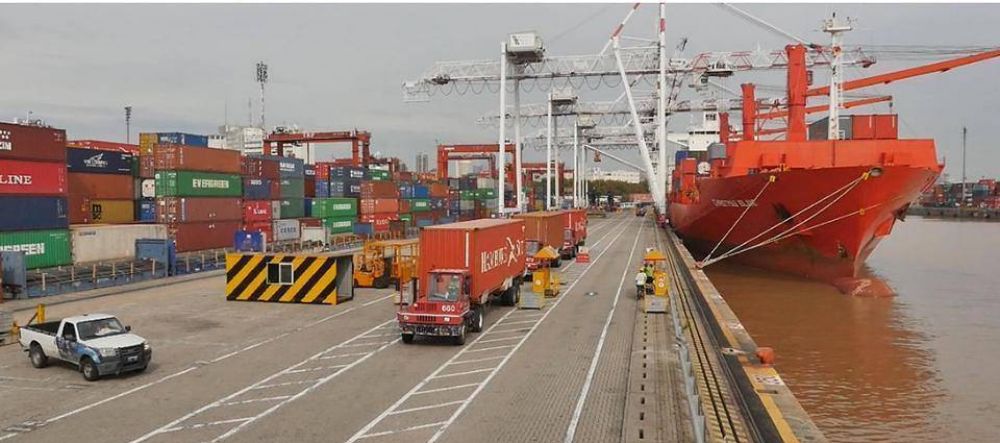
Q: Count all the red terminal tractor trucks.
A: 3